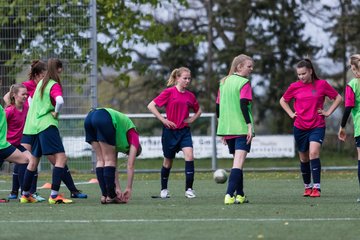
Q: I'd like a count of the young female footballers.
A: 9